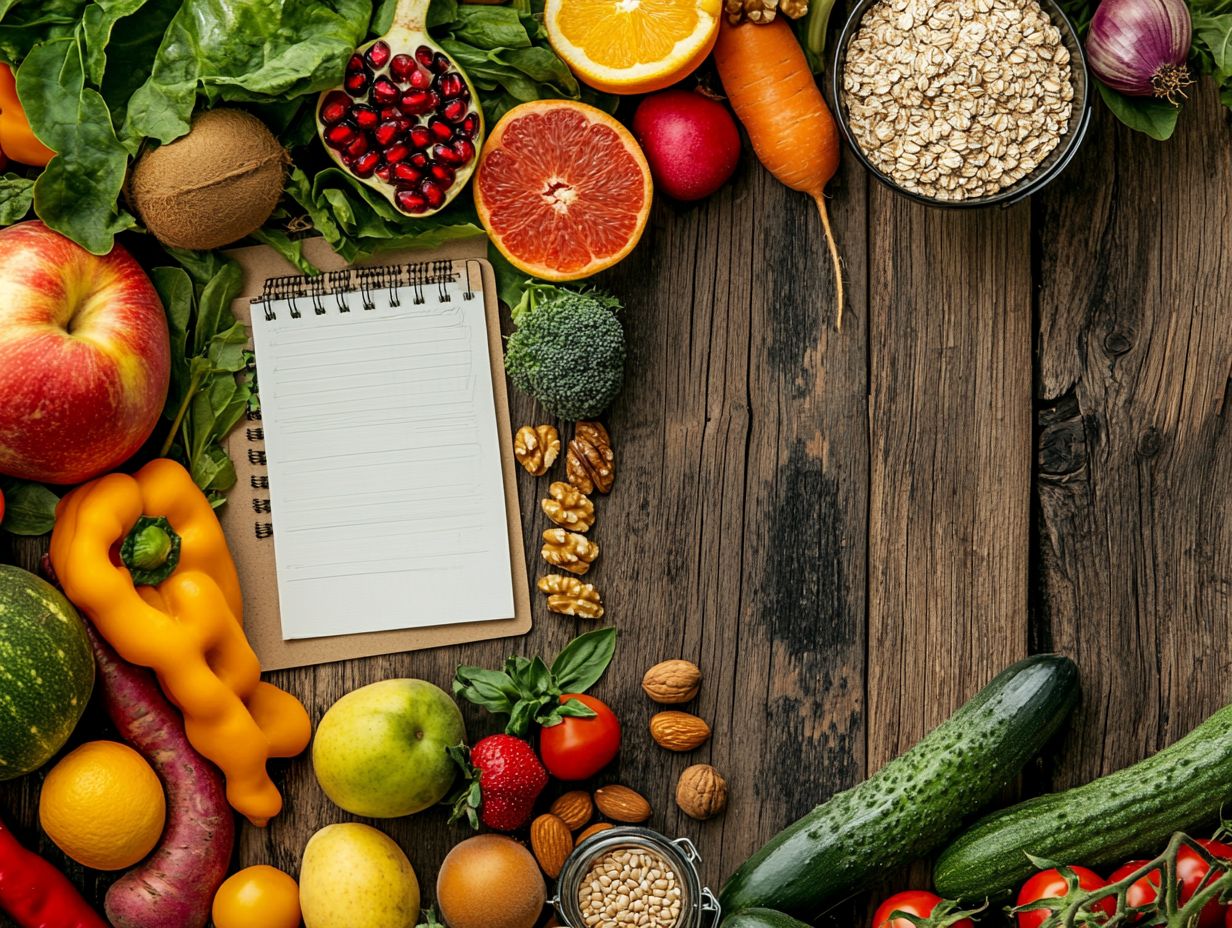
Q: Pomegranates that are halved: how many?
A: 1